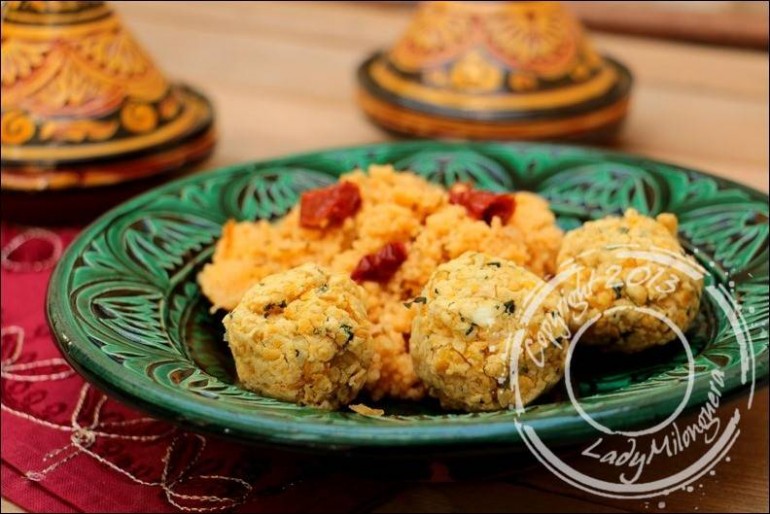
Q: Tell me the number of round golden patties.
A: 3